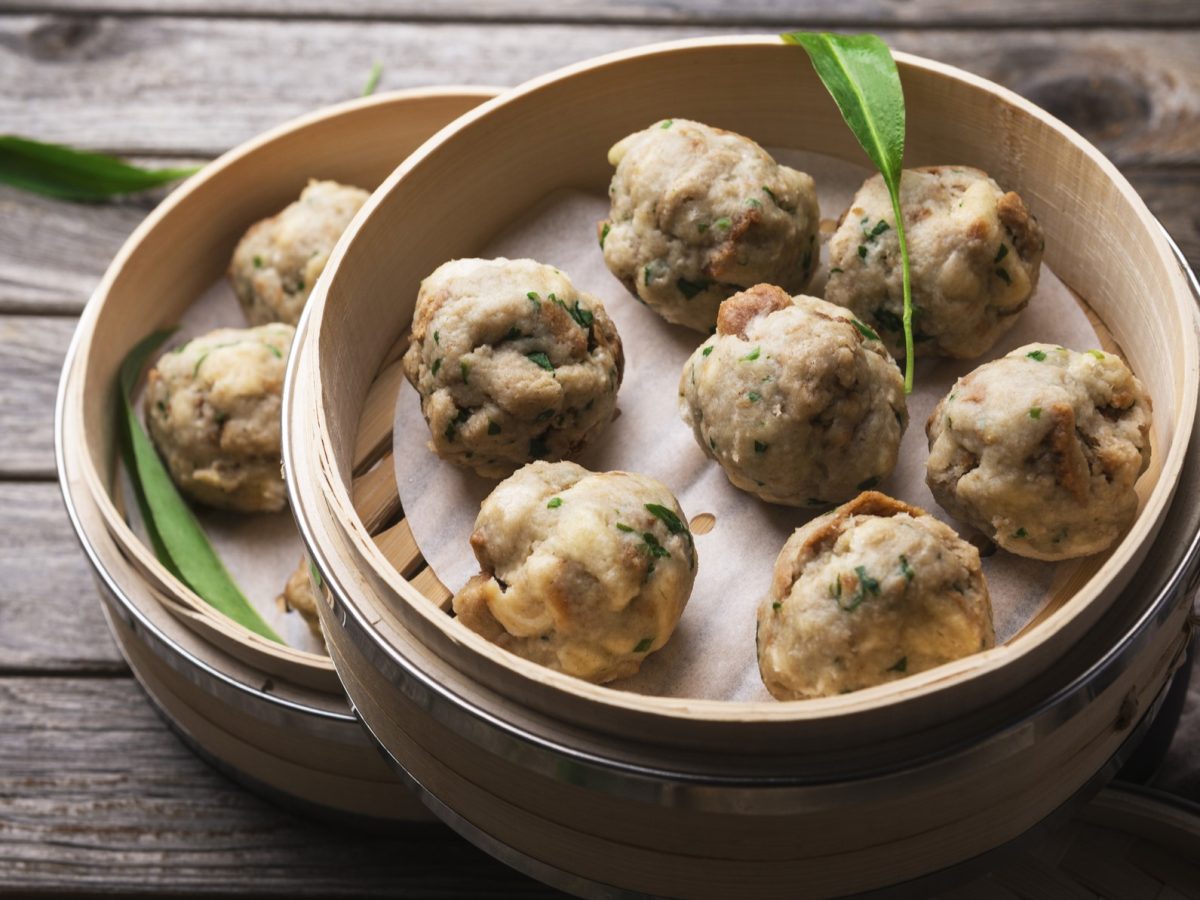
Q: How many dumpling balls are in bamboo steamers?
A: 10